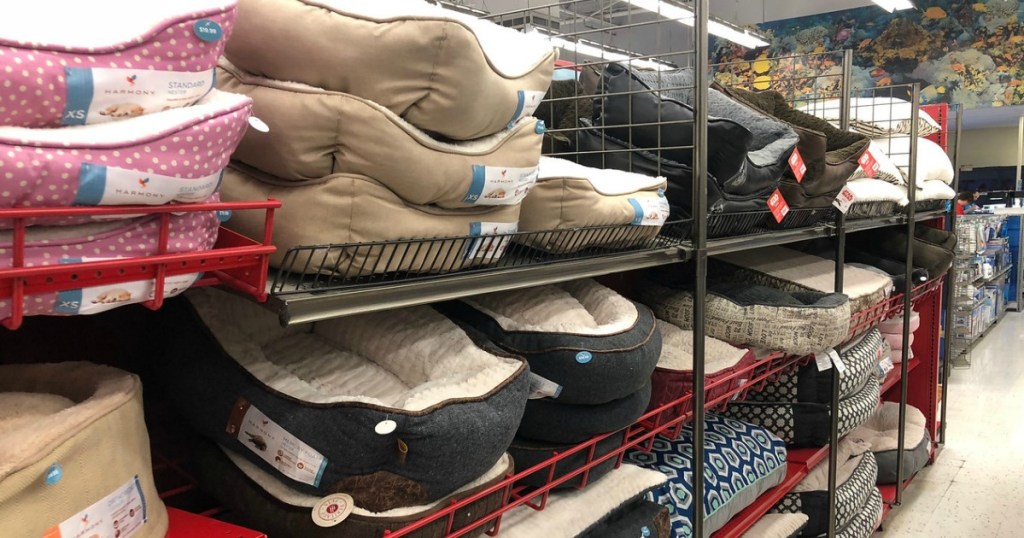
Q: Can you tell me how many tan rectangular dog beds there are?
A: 4